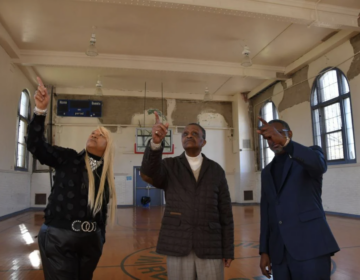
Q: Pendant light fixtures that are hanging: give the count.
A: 4